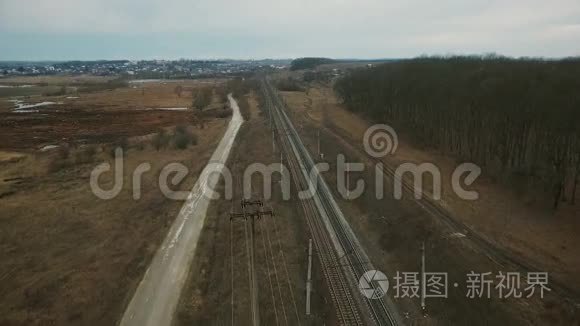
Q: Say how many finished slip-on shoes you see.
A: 0